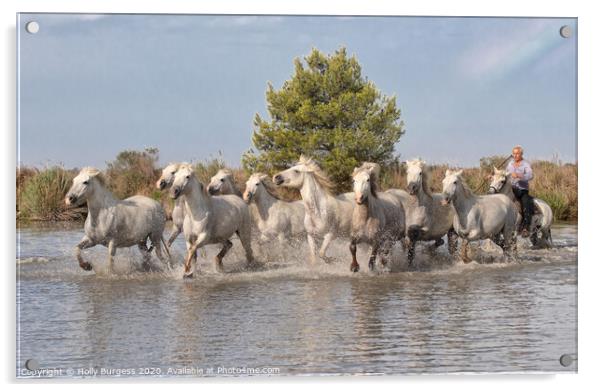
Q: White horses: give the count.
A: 10